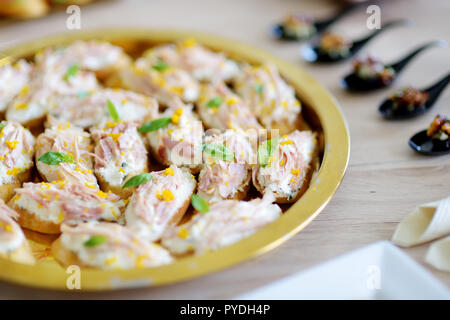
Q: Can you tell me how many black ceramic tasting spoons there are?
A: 5